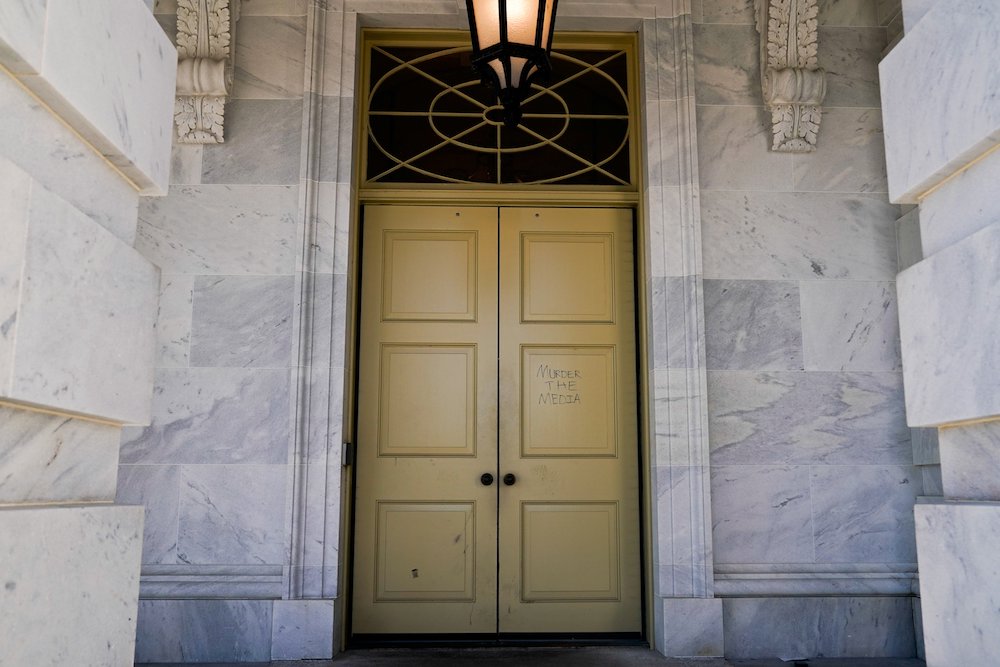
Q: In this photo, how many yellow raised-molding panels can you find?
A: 6